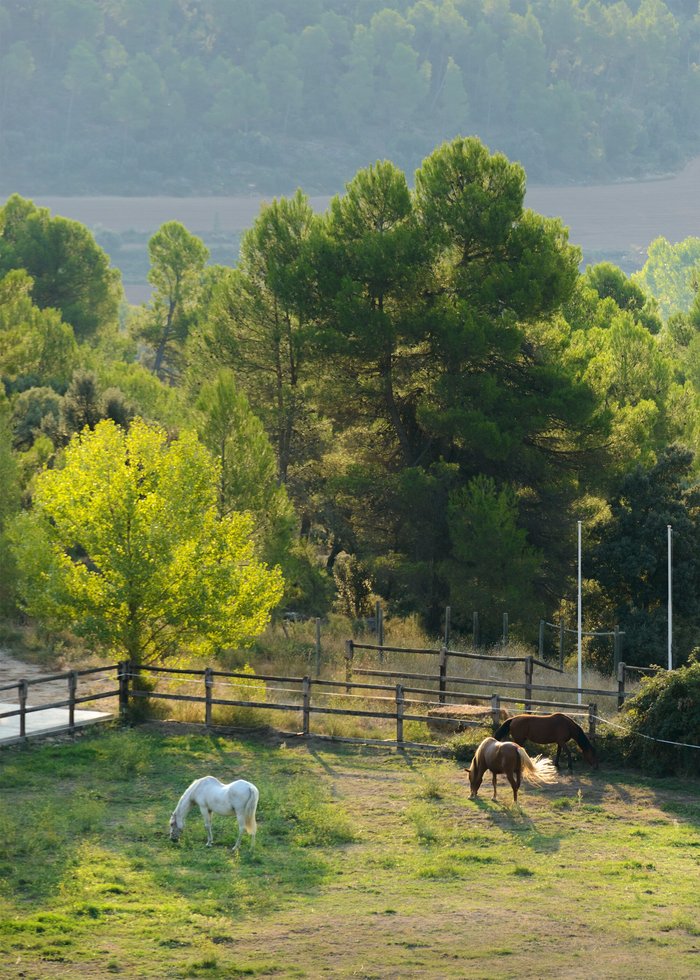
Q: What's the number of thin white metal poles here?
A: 2